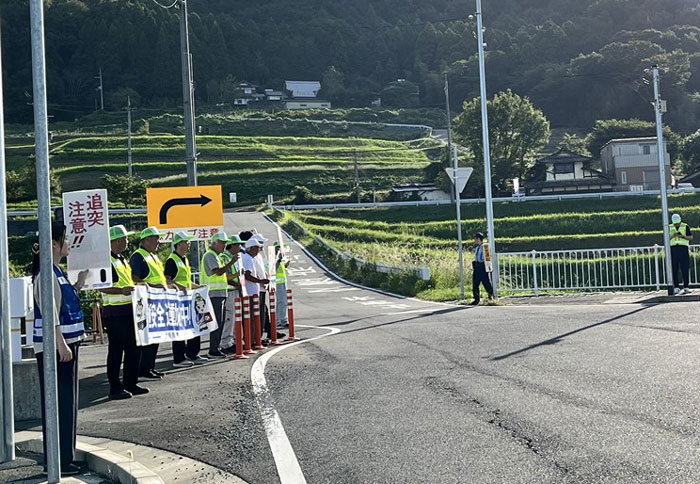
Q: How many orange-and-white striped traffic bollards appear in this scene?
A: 5